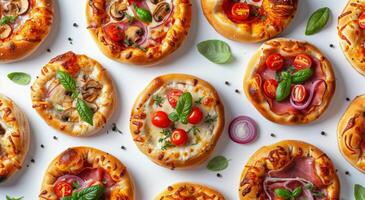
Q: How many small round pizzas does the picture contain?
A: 12